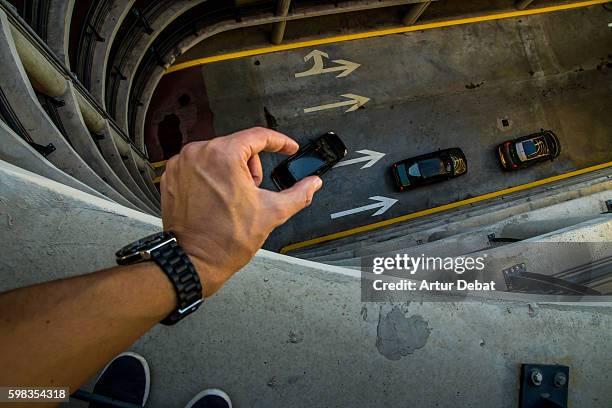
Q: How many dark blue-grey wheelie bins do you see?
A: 0